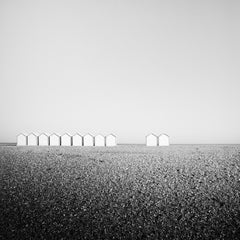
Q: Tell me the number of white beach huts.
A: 11